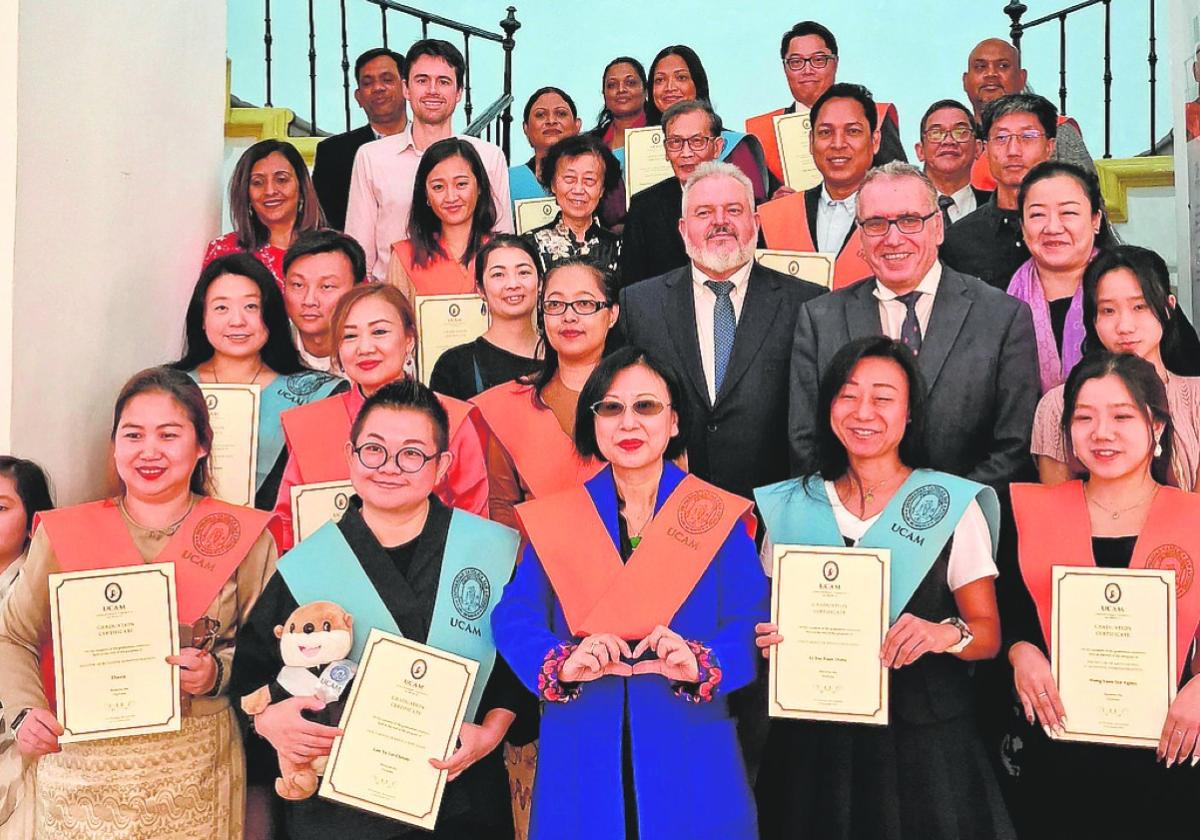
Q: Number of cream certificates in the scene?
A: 11